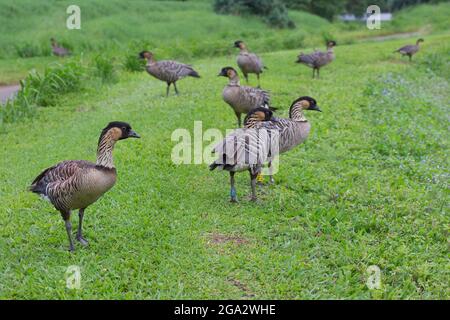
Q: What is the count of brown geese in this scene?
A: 9